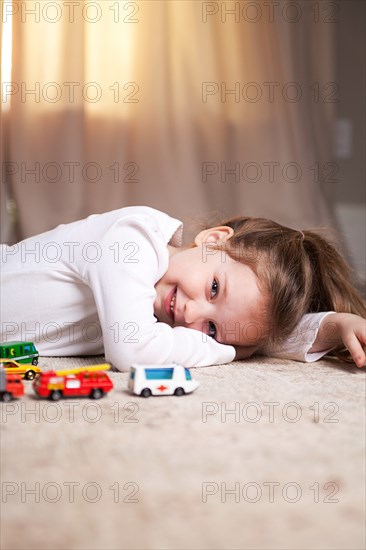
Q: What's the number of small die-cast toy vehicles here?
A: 5